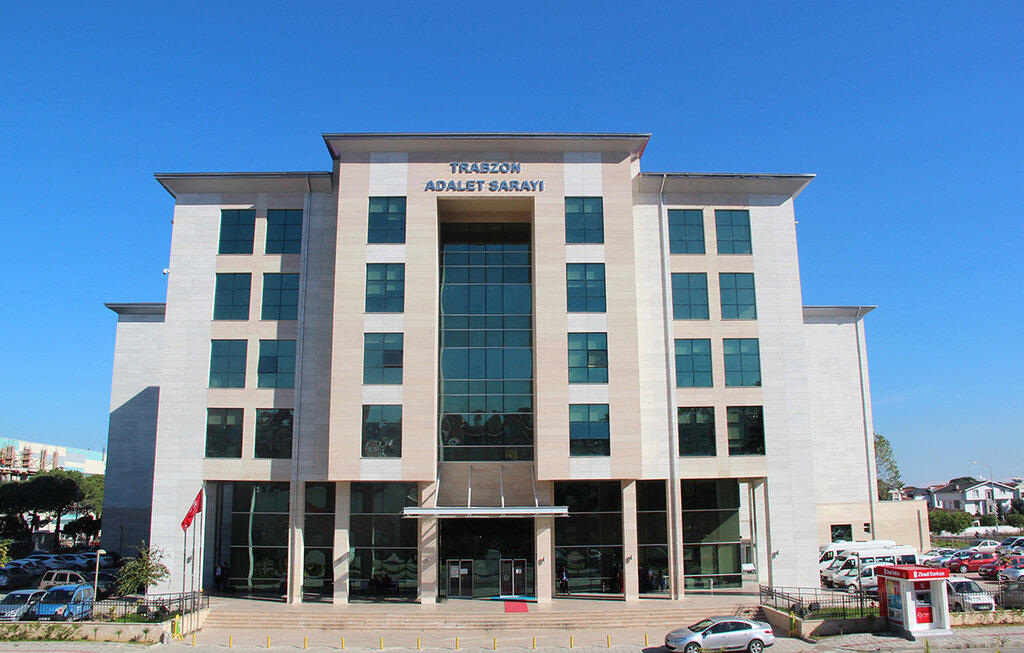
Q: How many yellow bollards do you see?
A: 13